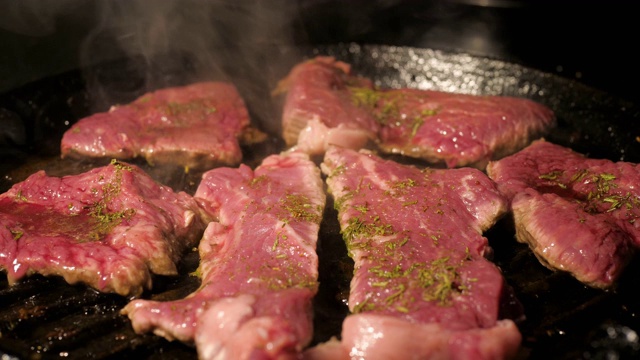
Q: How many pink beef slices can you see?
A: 6